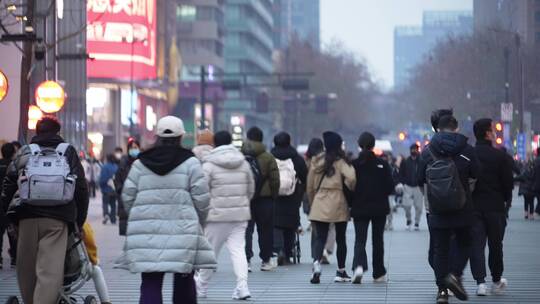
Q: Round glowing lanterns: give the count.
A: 3